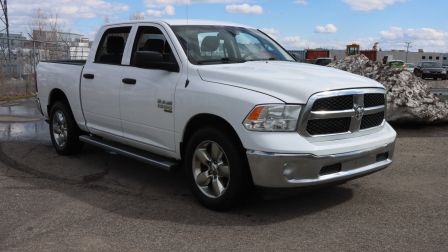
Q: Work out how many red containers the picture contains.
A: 2